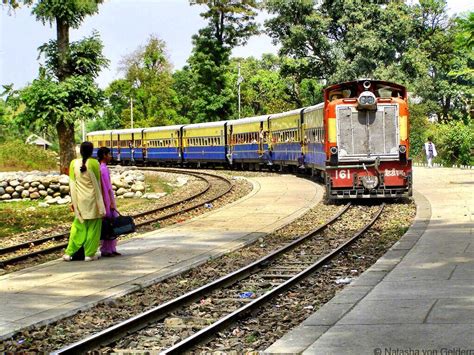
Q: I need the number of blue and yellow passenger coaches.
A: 7